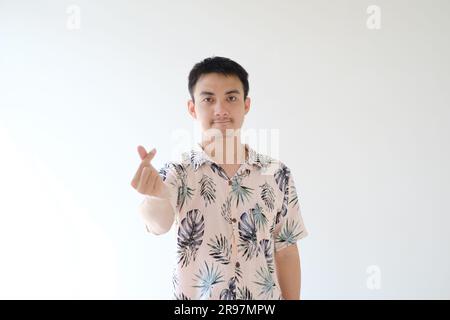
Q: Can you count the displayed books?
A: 0